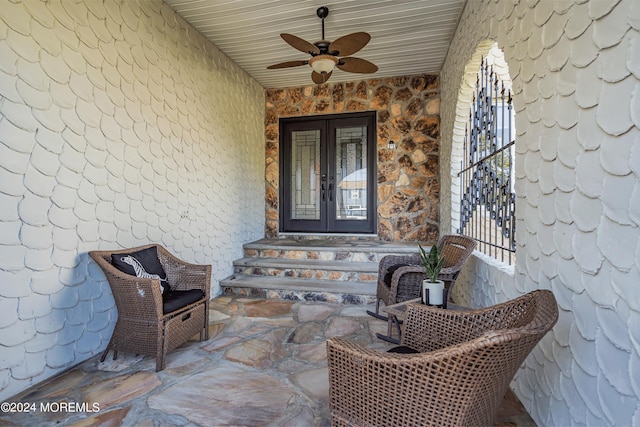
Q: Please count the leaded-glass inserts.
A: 2